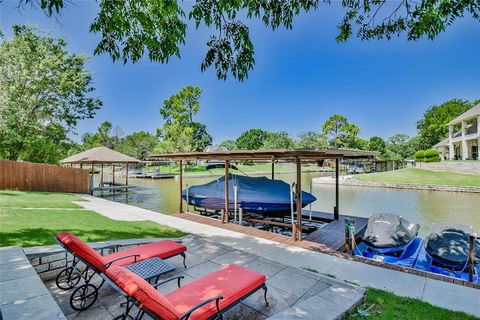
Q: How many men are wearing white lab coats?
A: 0